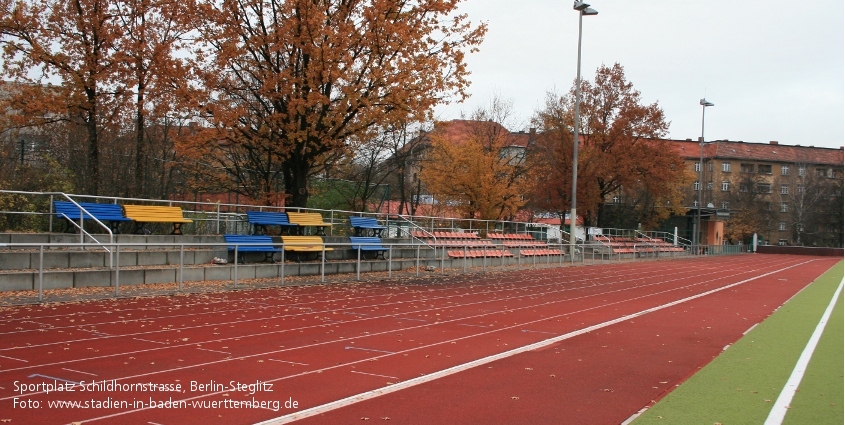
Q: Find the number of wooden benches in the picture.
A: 8